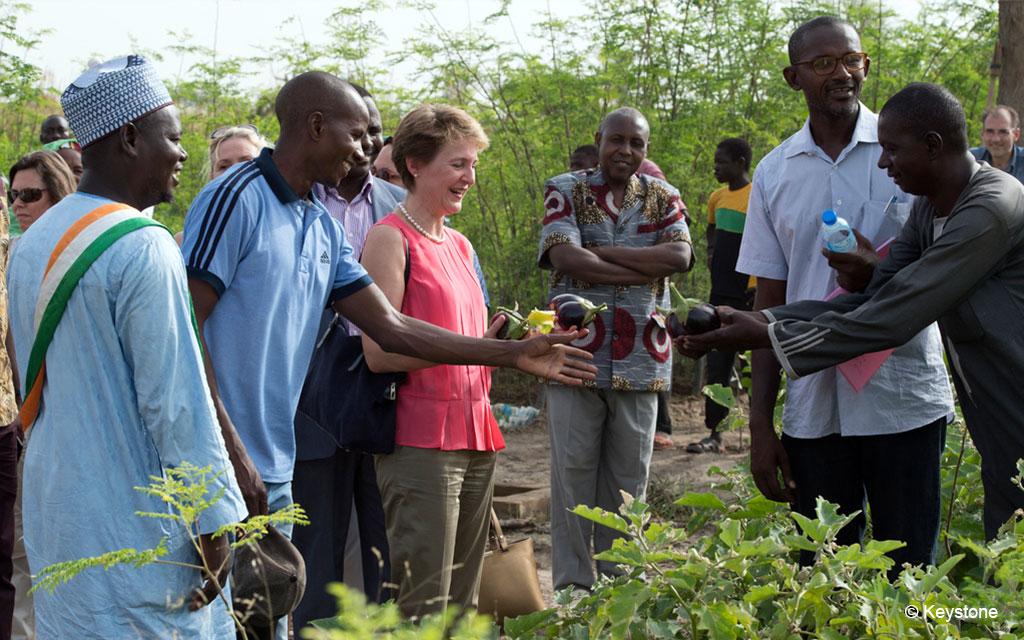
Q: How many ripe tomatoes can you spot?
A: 0